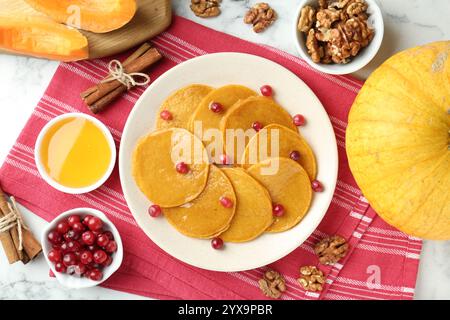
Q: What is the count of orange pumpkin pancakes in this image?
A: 8